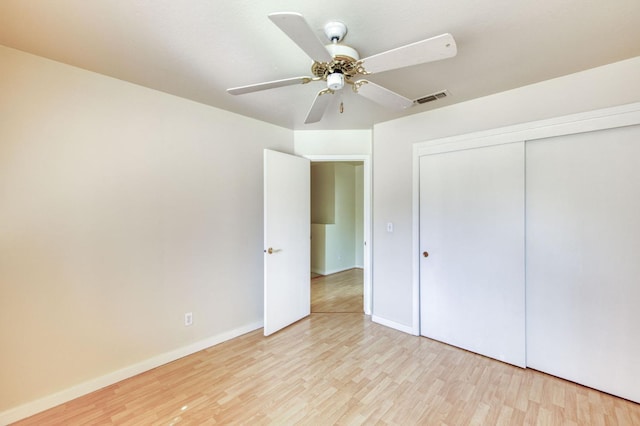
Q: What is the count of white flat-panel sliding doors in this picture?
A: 2